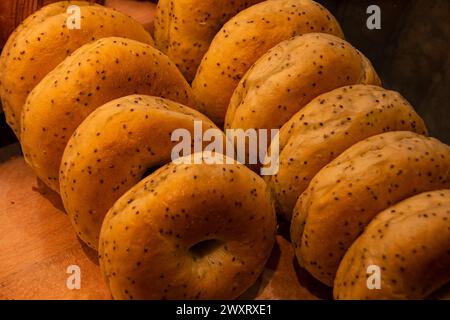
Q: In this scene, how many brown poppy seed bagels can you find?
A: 10